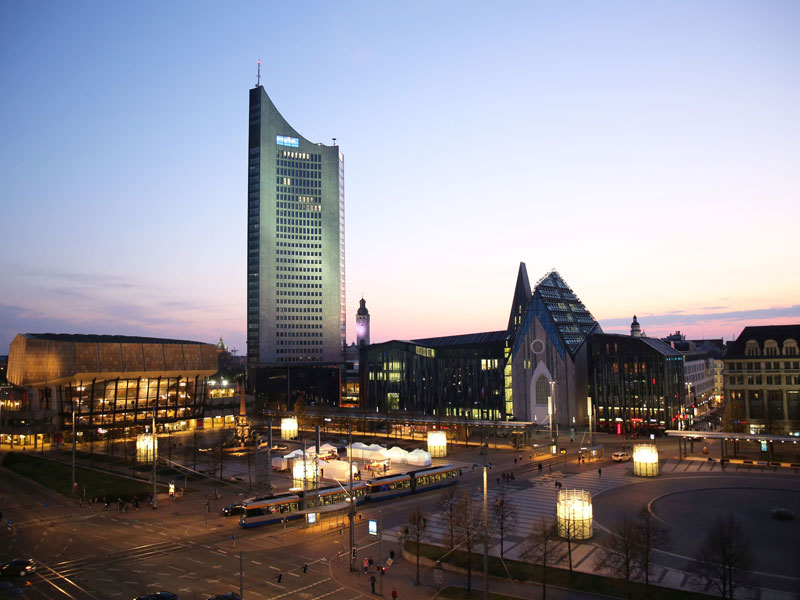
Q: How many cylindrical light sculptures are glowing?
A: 6